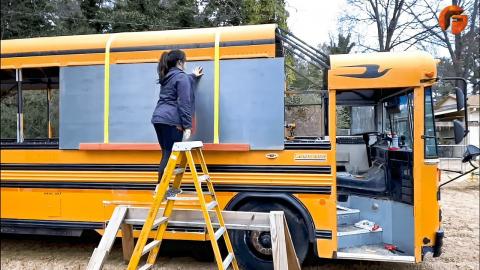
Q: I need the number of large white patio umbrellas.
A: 0